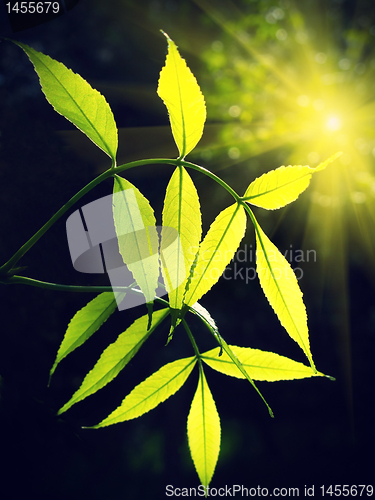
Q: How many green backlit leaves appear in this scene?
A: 12